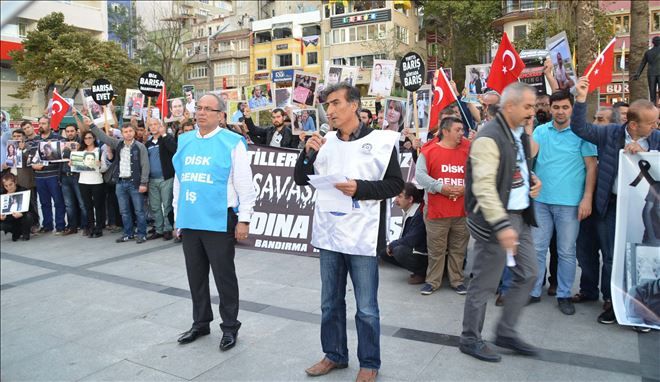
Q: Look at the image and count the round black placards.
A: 3